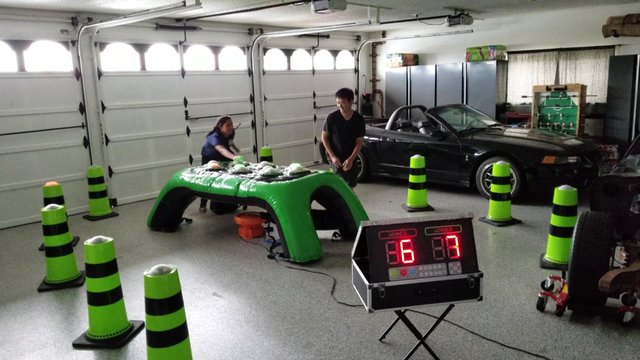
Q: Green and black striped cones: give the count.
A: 9